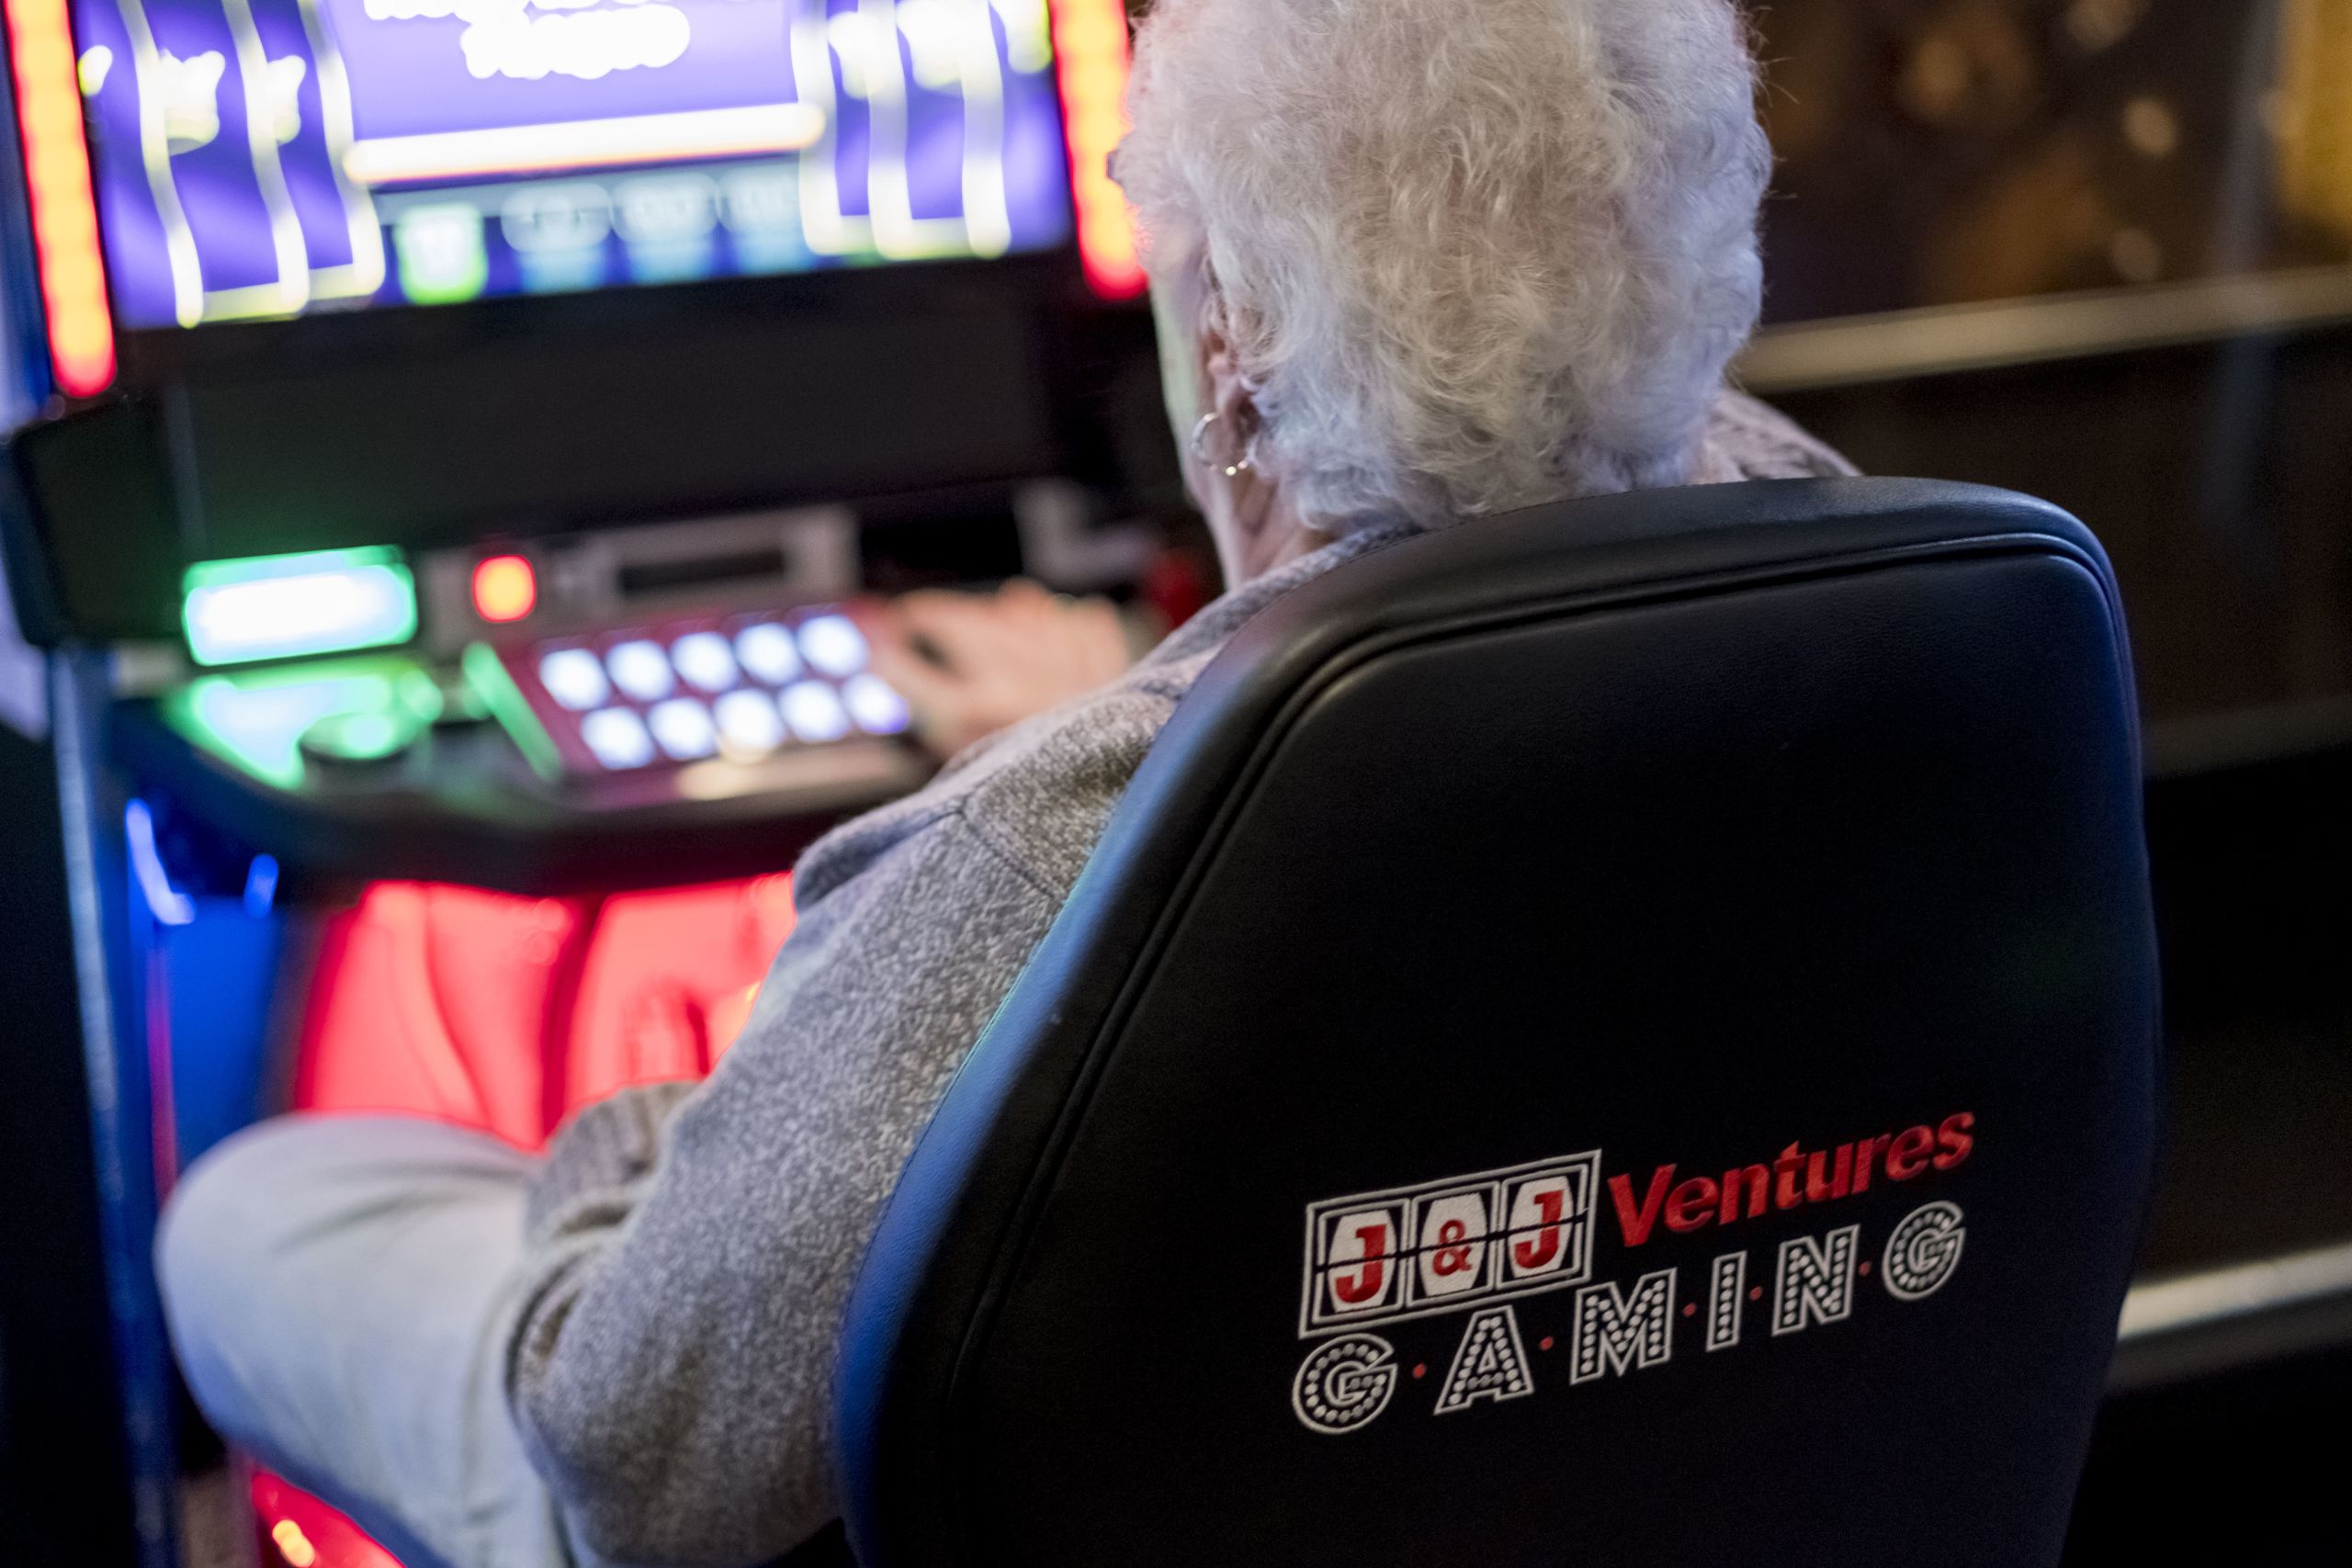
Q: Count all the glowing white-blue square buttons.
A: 10